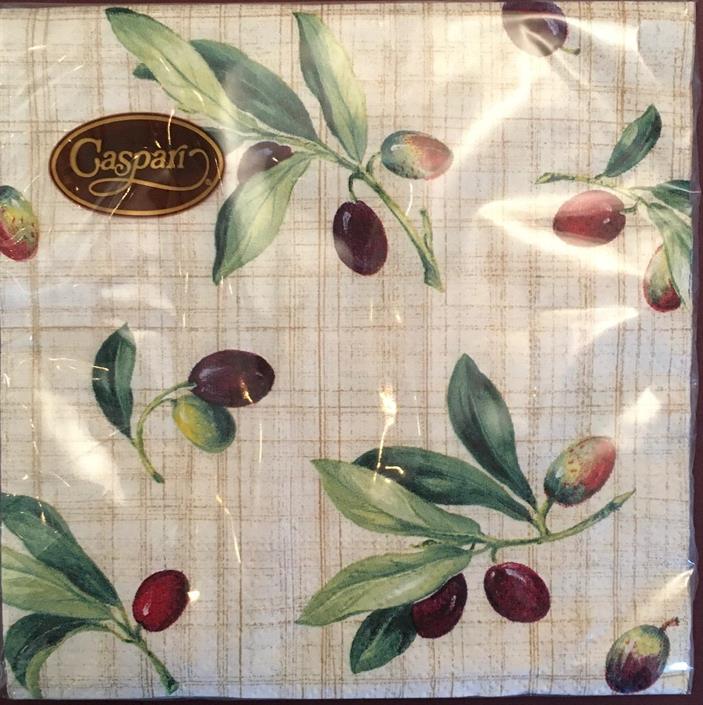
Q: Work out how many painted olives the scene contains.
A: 14